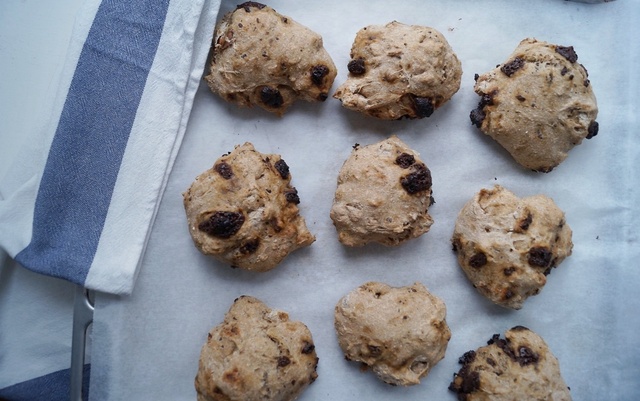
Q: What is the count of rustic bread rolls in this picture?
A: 9